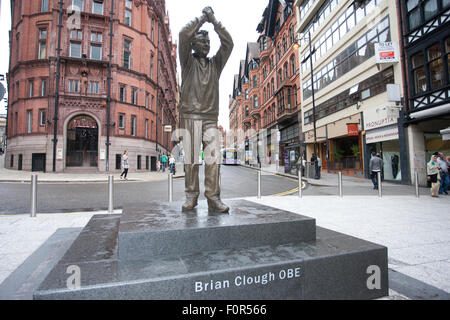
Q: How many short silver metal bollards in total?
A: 8